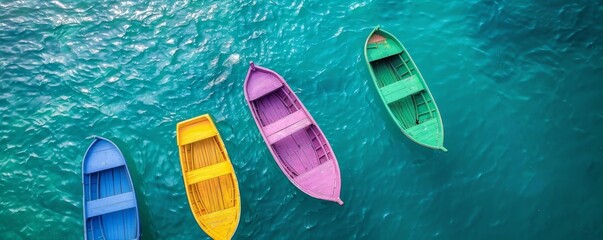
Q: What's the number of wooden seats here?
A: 11